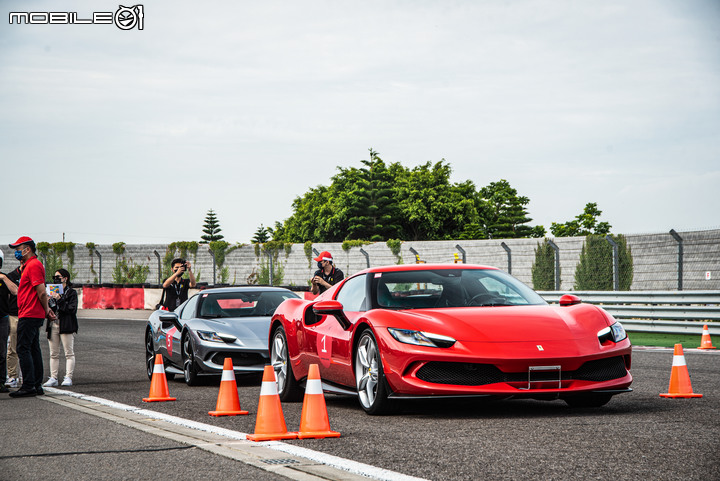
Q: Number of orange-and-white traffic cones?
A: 6